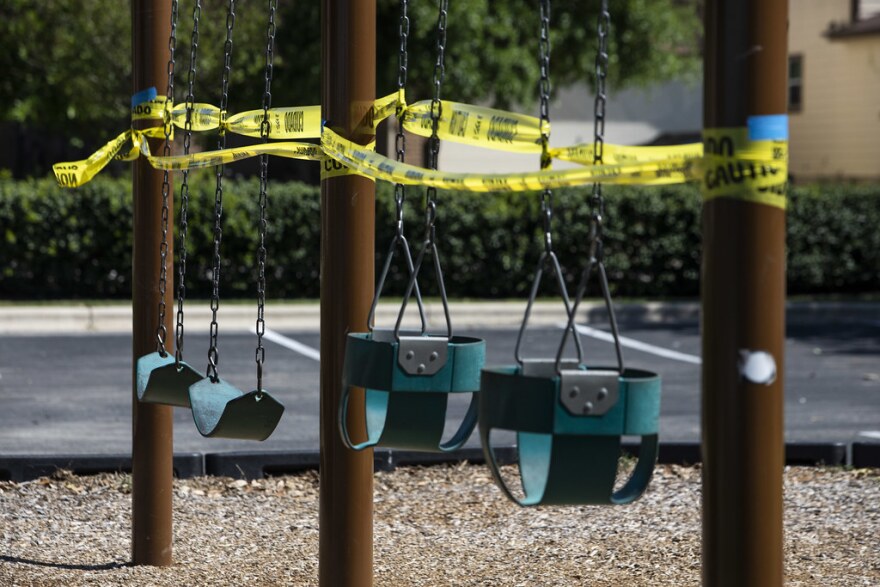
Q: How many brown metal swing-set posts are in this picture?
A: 3